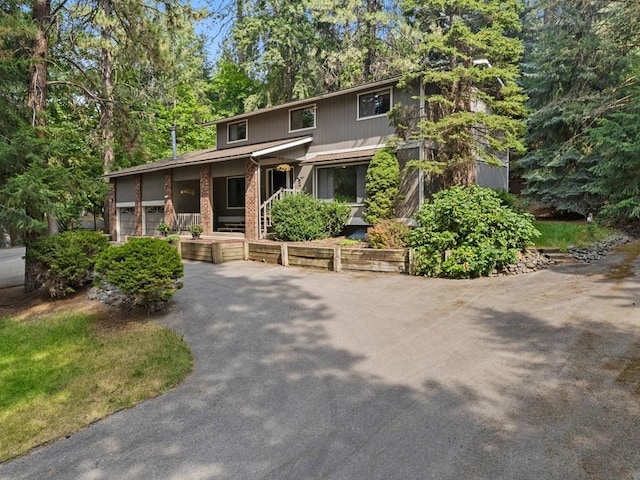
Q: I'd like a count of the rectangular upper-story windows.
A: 3